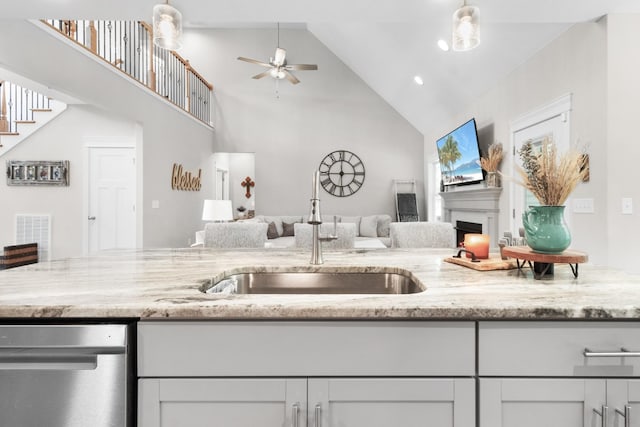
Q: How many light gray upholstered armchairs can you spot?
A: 3